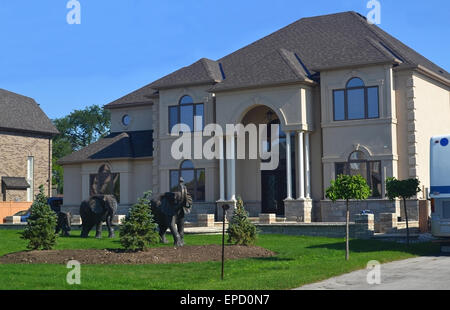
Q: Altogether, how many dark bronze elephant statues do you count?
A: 3